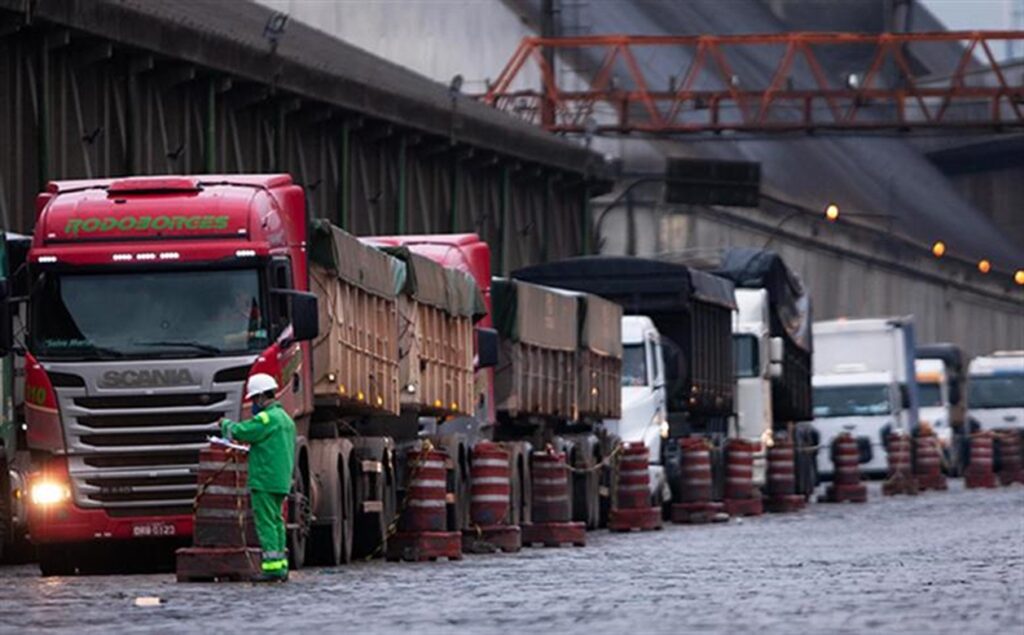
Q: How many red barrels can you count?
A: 13